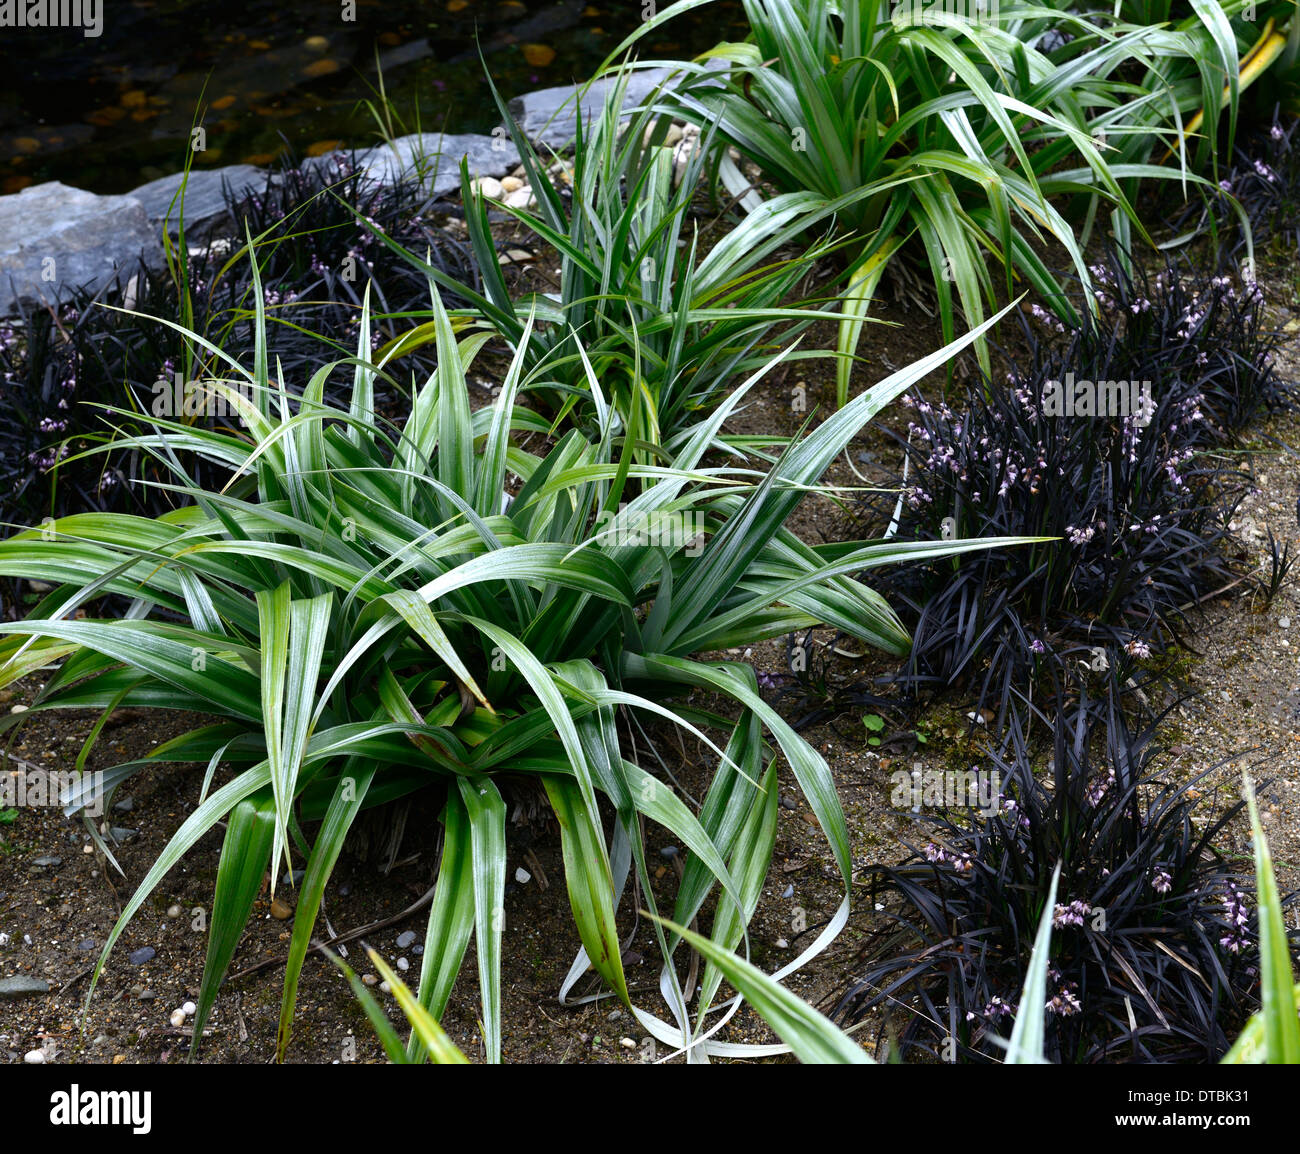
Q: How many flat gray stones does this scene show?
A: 4